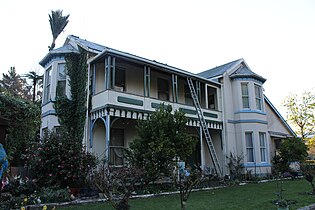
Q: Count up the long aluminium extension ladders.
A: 1